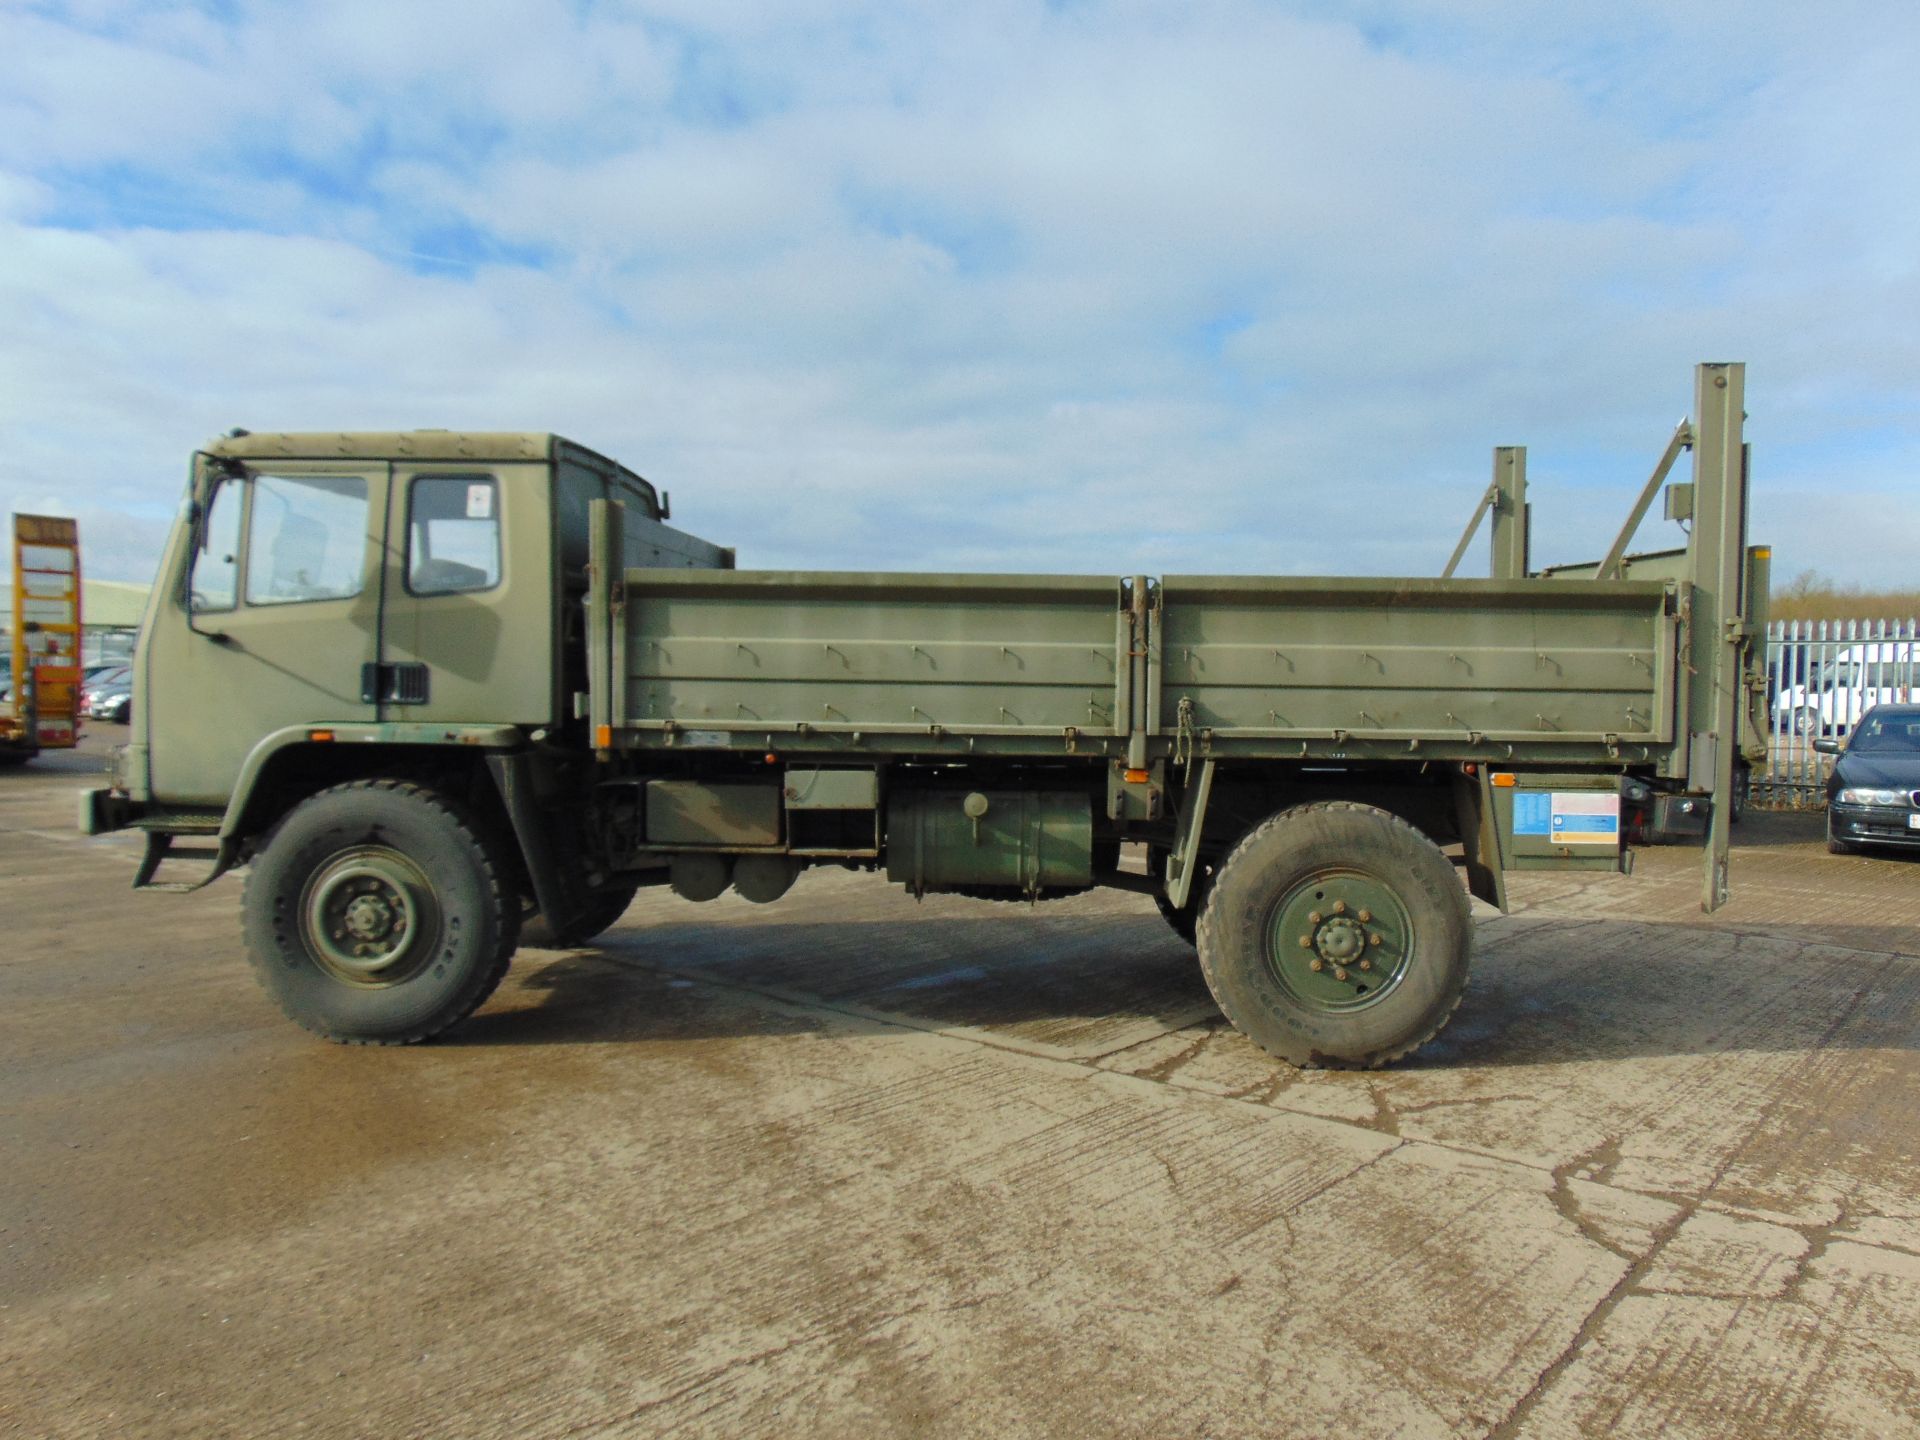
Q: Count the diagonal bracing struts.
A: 2